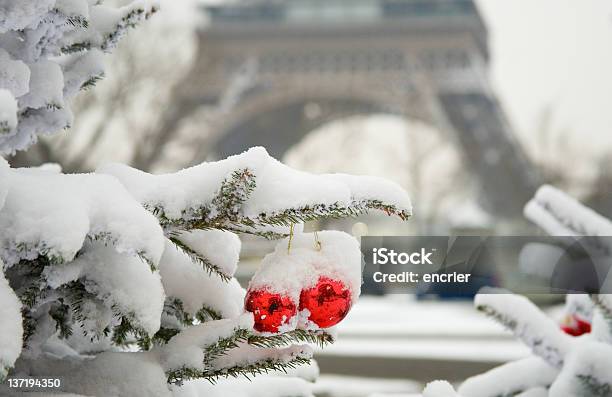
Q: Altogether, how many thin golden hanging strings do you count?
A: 2